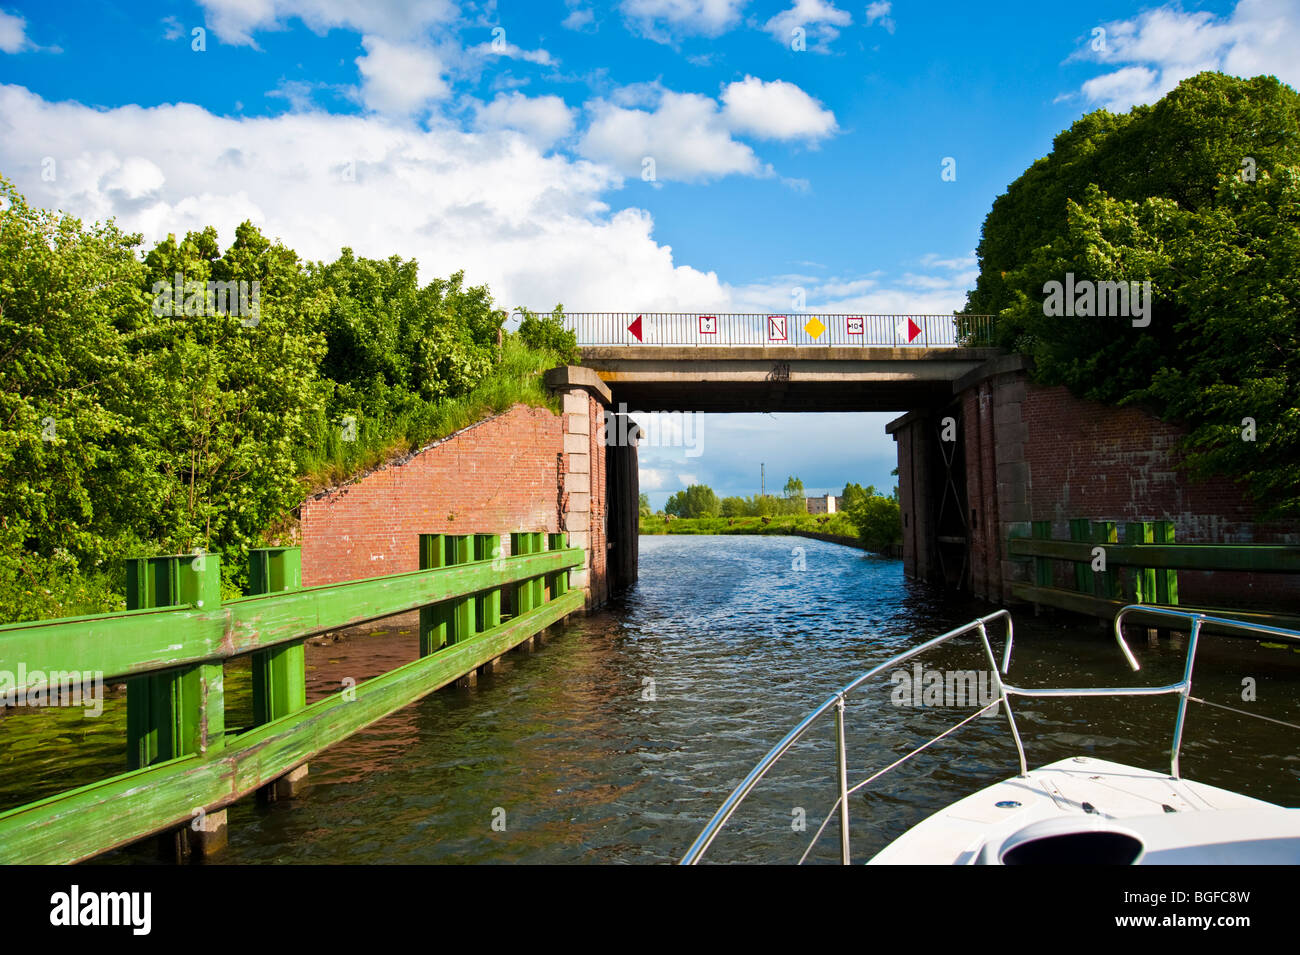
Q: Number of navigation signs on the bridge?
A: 6